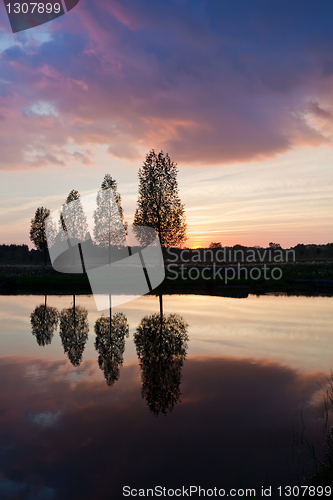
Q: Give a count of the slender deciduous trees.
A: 4